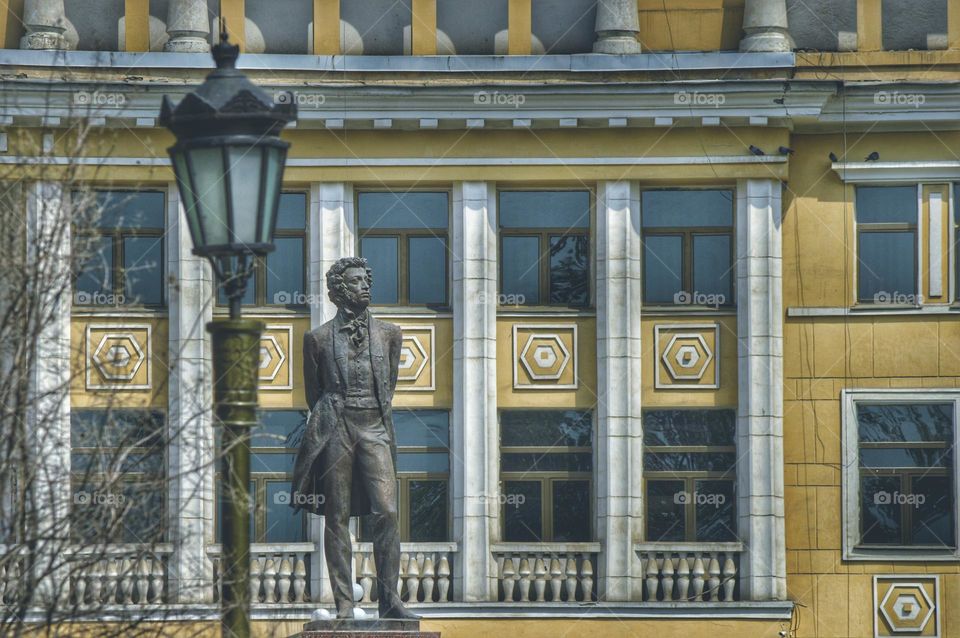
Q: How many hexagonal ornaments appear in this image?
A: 6